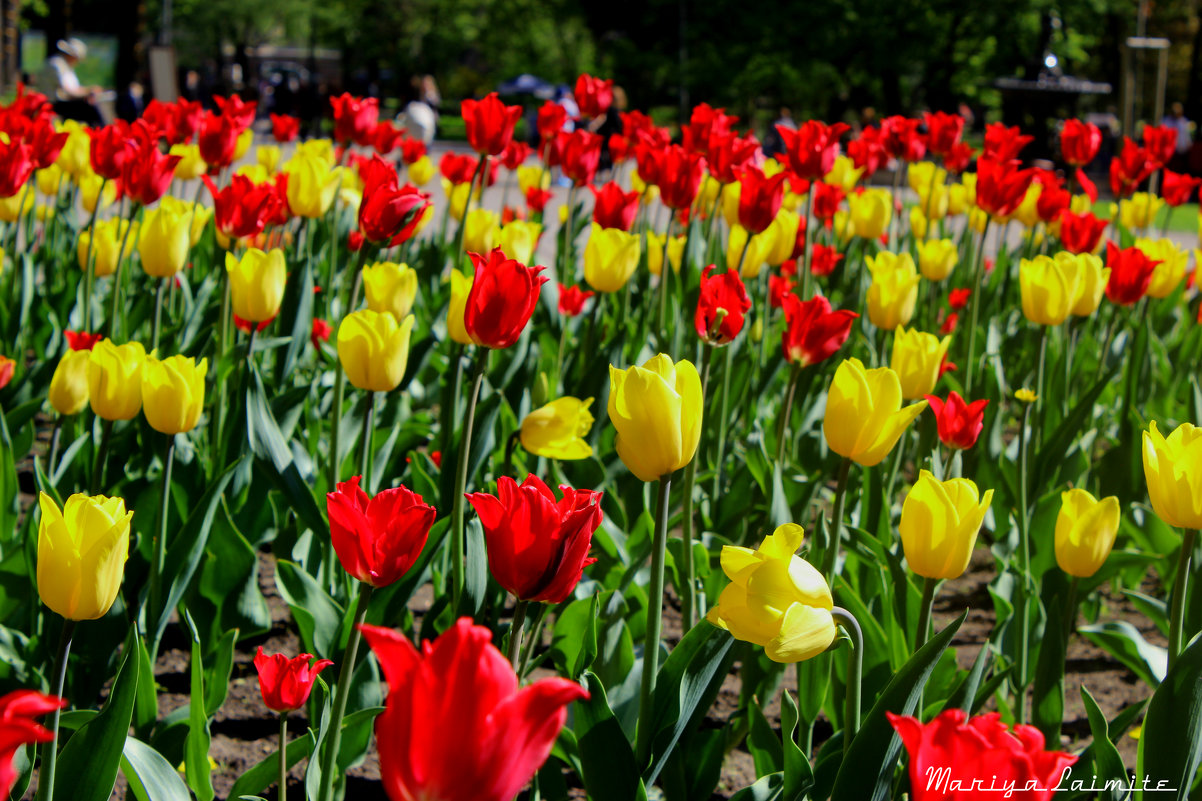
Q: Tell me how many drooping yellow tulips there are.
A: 2